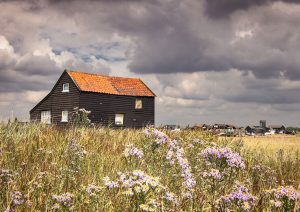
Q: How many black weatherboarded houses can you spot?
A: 1